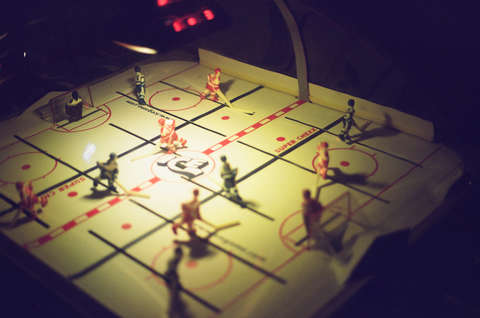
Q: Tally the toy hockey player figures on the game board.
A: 12